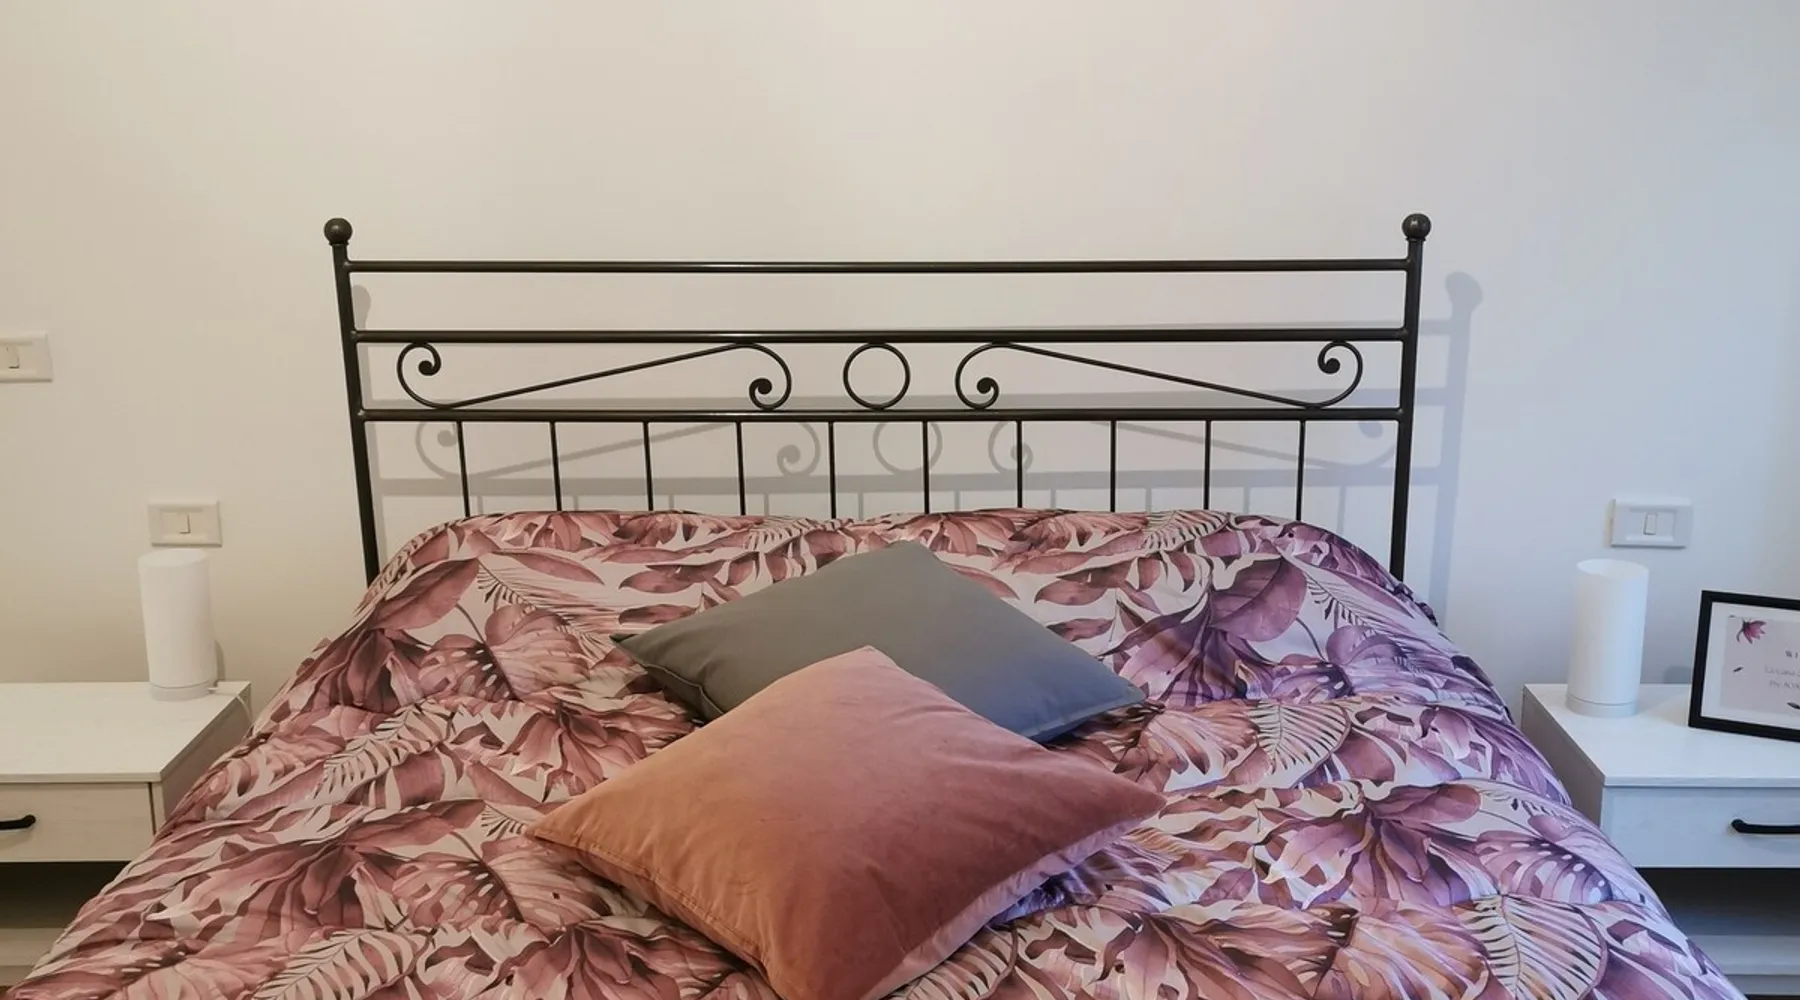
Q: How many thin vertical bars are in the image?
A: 10